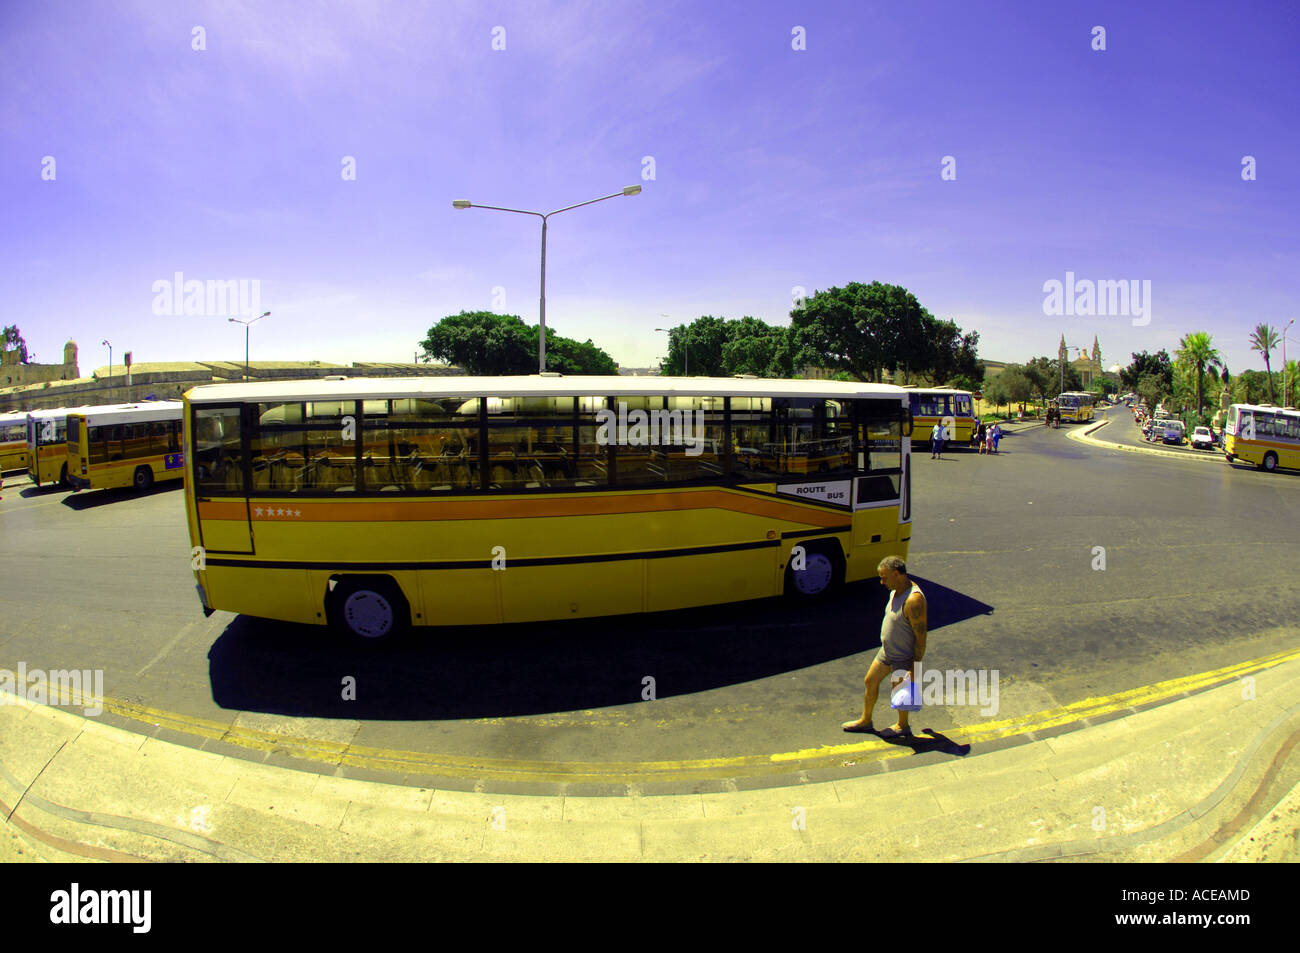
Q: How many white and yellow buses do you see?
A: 7